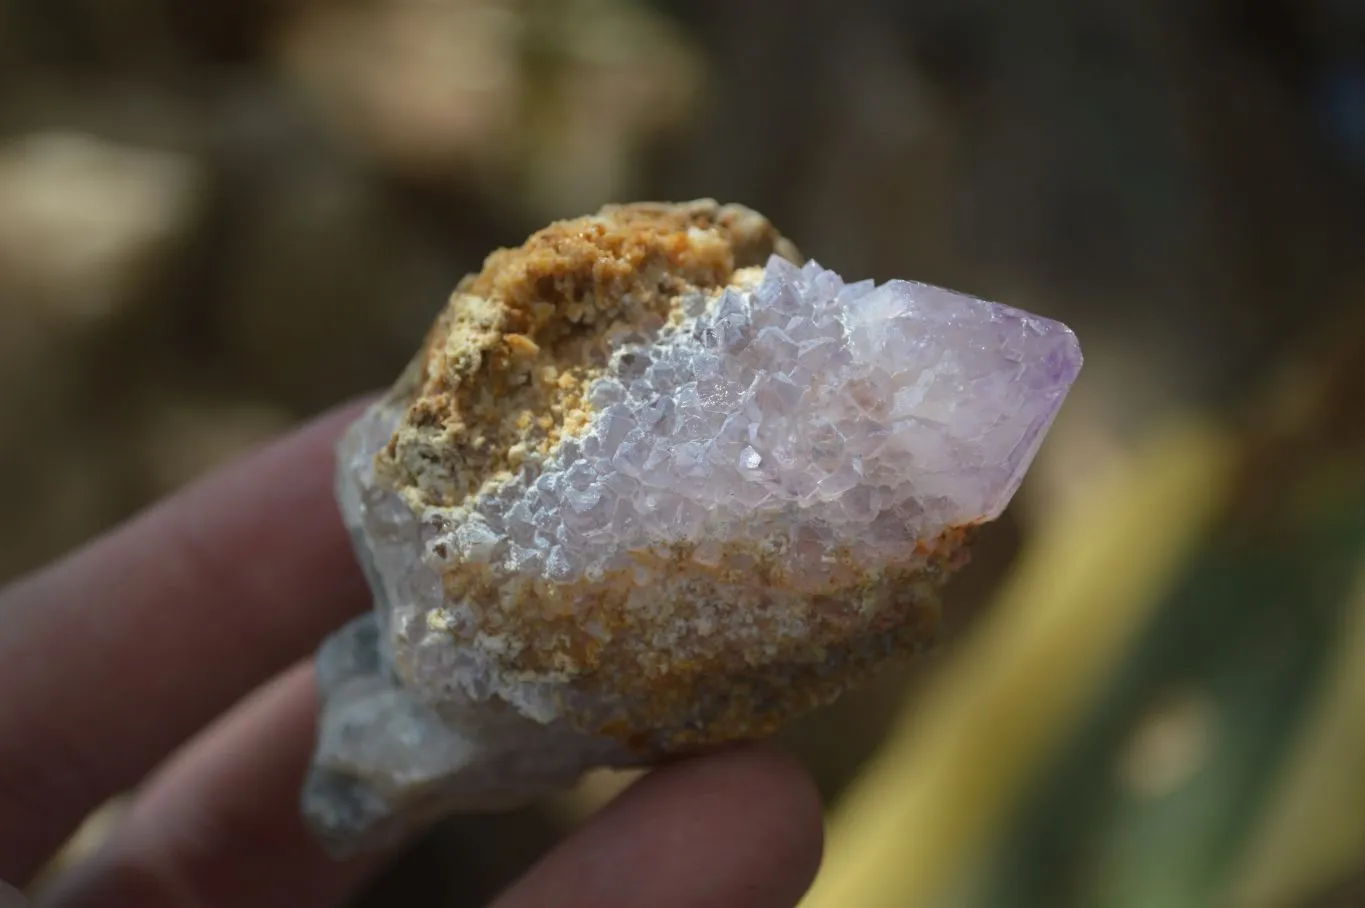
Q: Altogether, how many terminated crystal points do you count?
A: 1